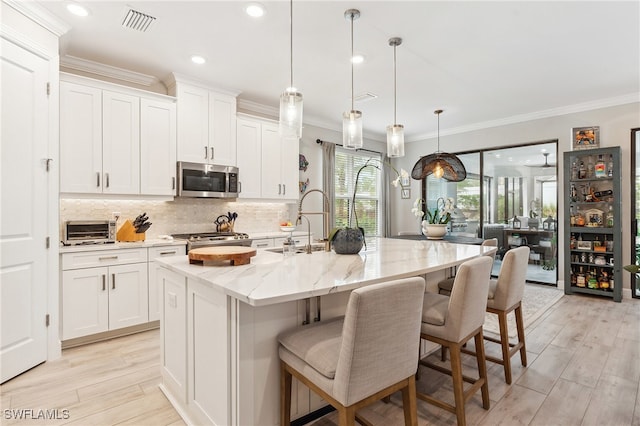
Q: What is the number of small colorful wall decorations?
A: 2